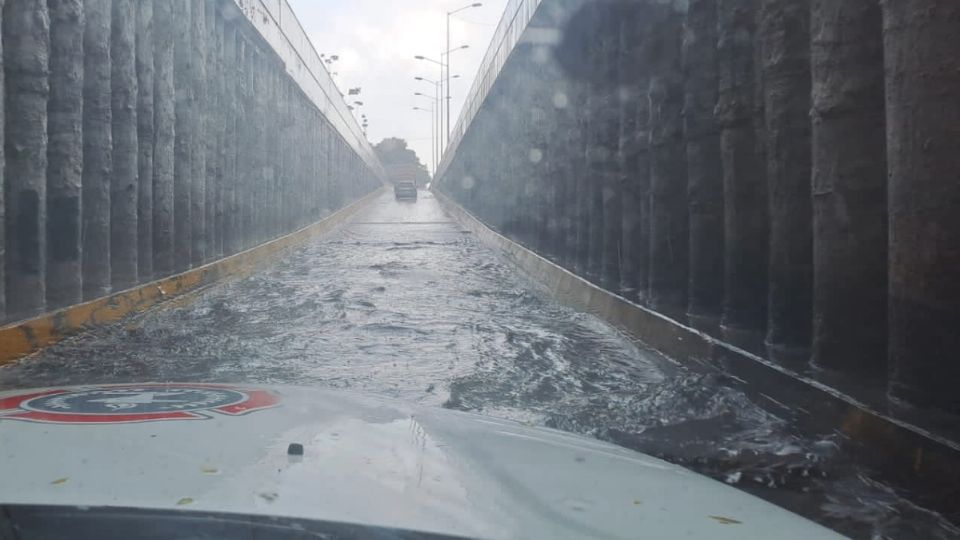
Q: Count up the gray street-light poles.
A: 4